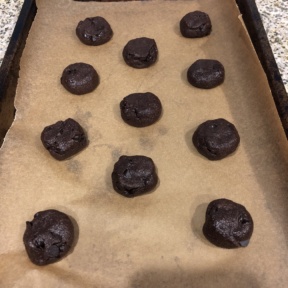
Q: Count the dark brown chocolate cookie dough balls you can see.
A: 11